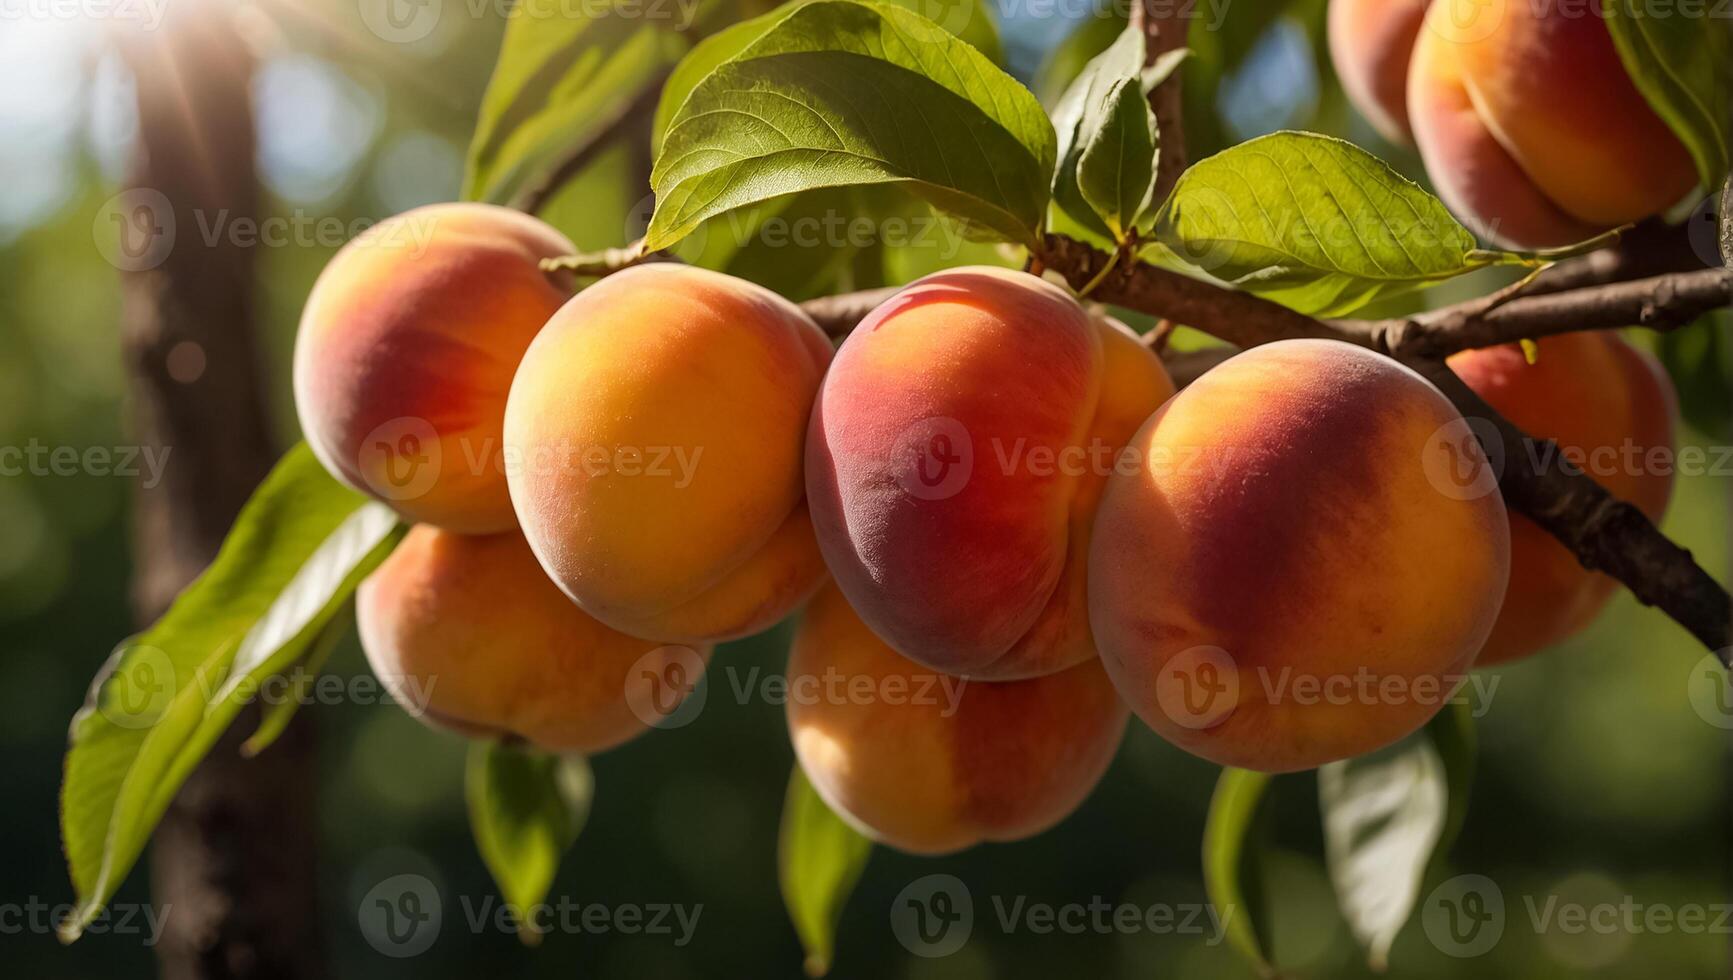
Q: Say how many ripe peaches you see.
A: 9